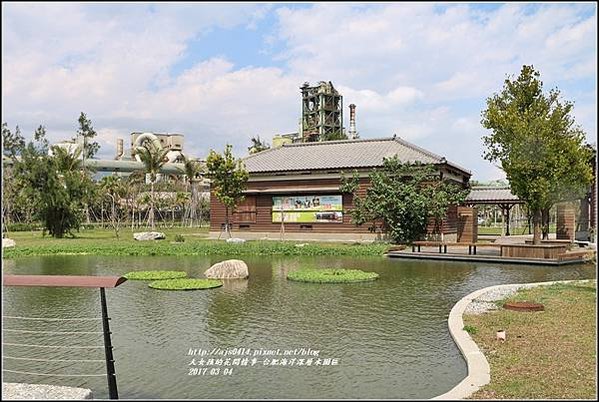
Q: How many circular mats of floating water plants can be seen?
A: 3